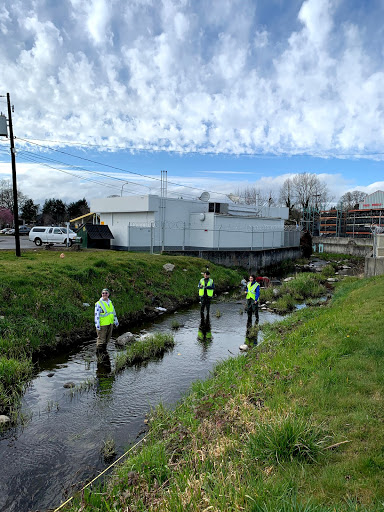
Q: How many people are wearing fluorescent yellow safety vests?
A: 3